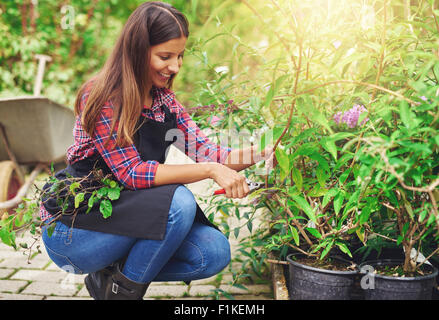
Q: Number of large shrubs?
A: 2